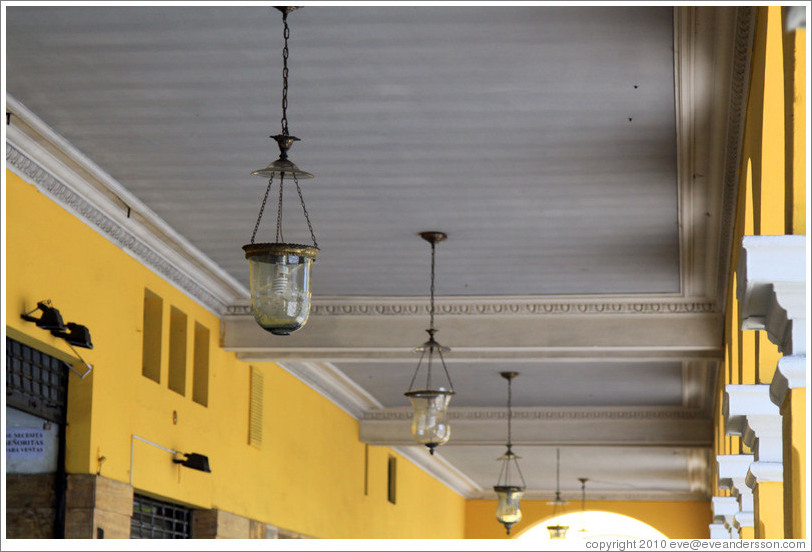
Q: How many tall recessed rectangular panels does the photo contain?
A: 3